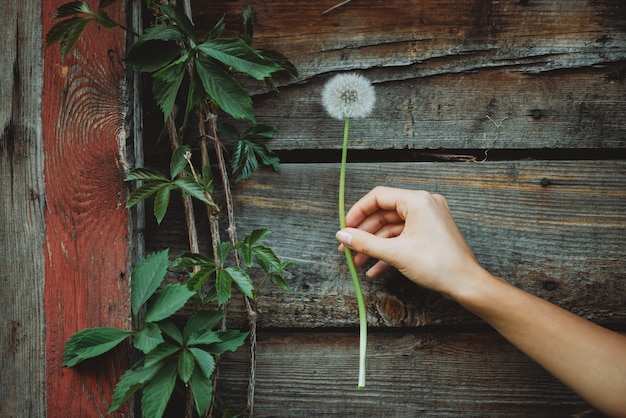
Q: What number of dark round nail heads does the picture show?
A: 3